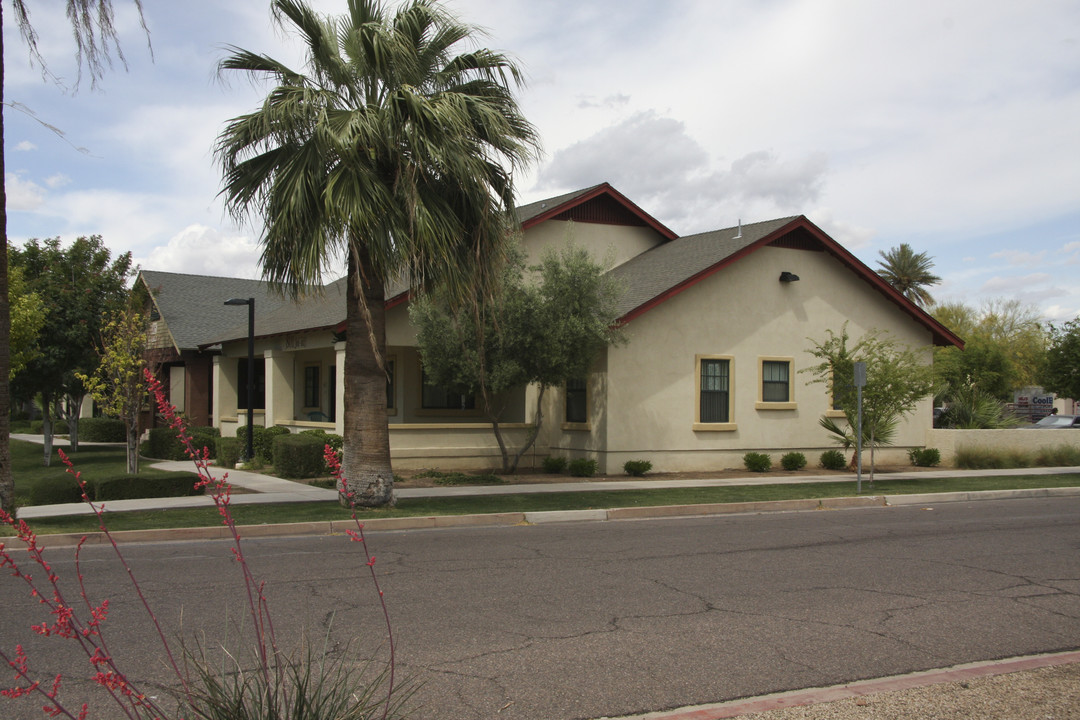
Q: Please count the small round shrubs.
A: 7